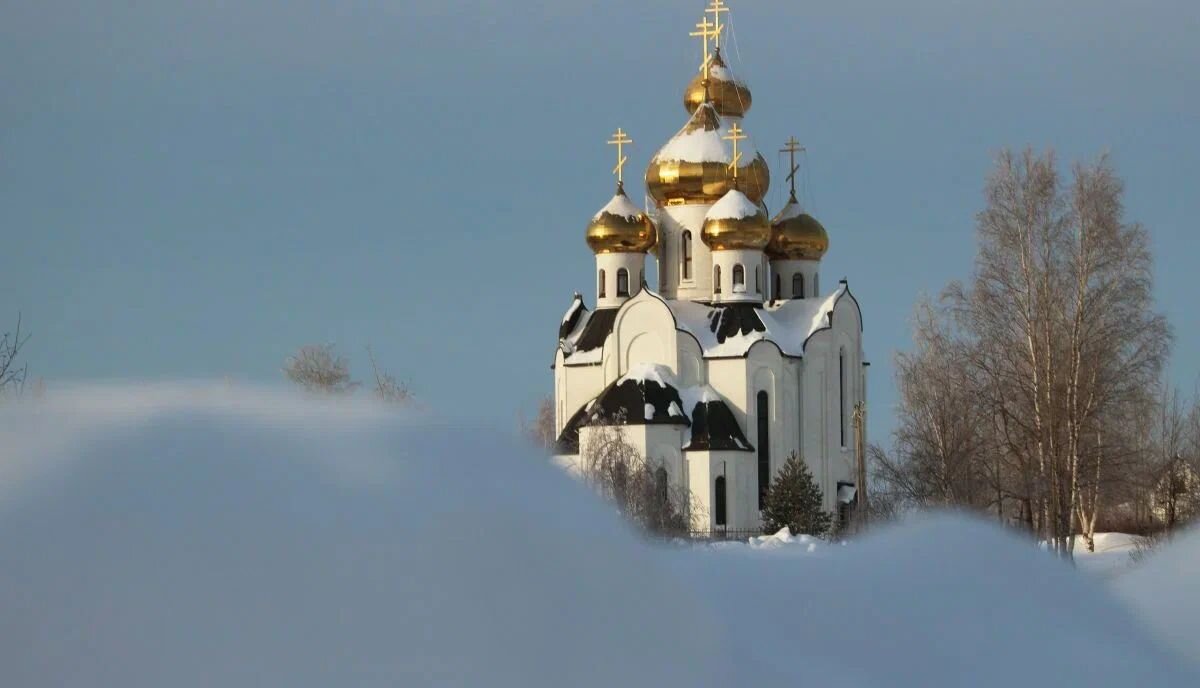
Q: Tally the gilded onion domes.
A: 5